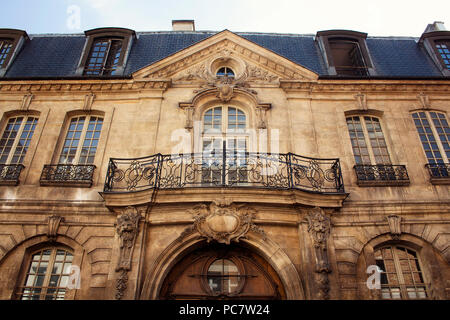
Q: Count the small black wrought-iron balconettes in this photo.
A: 4